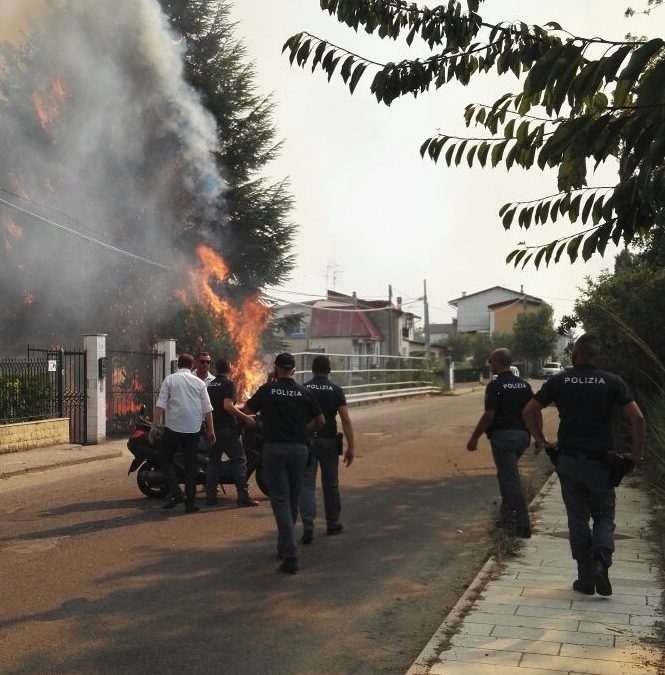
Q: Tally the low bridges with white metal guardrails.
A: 1